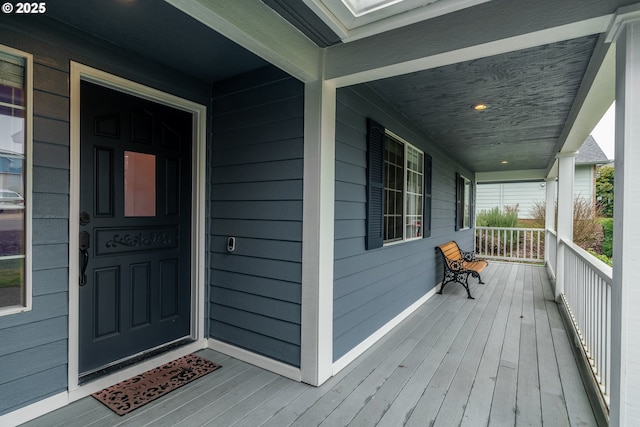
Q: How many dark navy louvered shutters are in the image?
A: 4